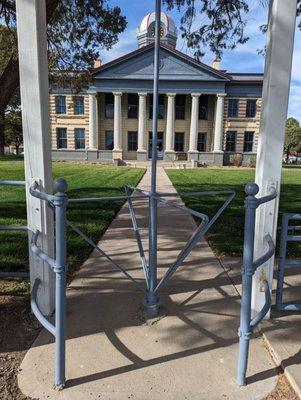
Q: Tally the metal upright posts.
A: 3